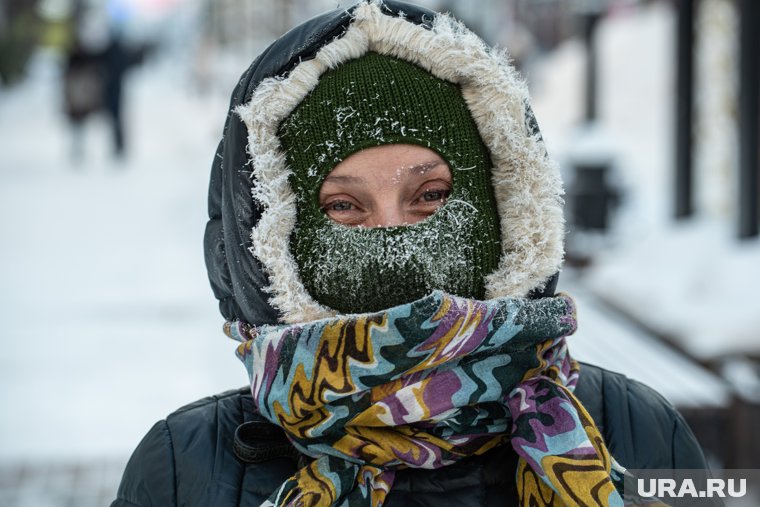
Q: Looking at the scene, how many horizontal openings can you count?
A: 1